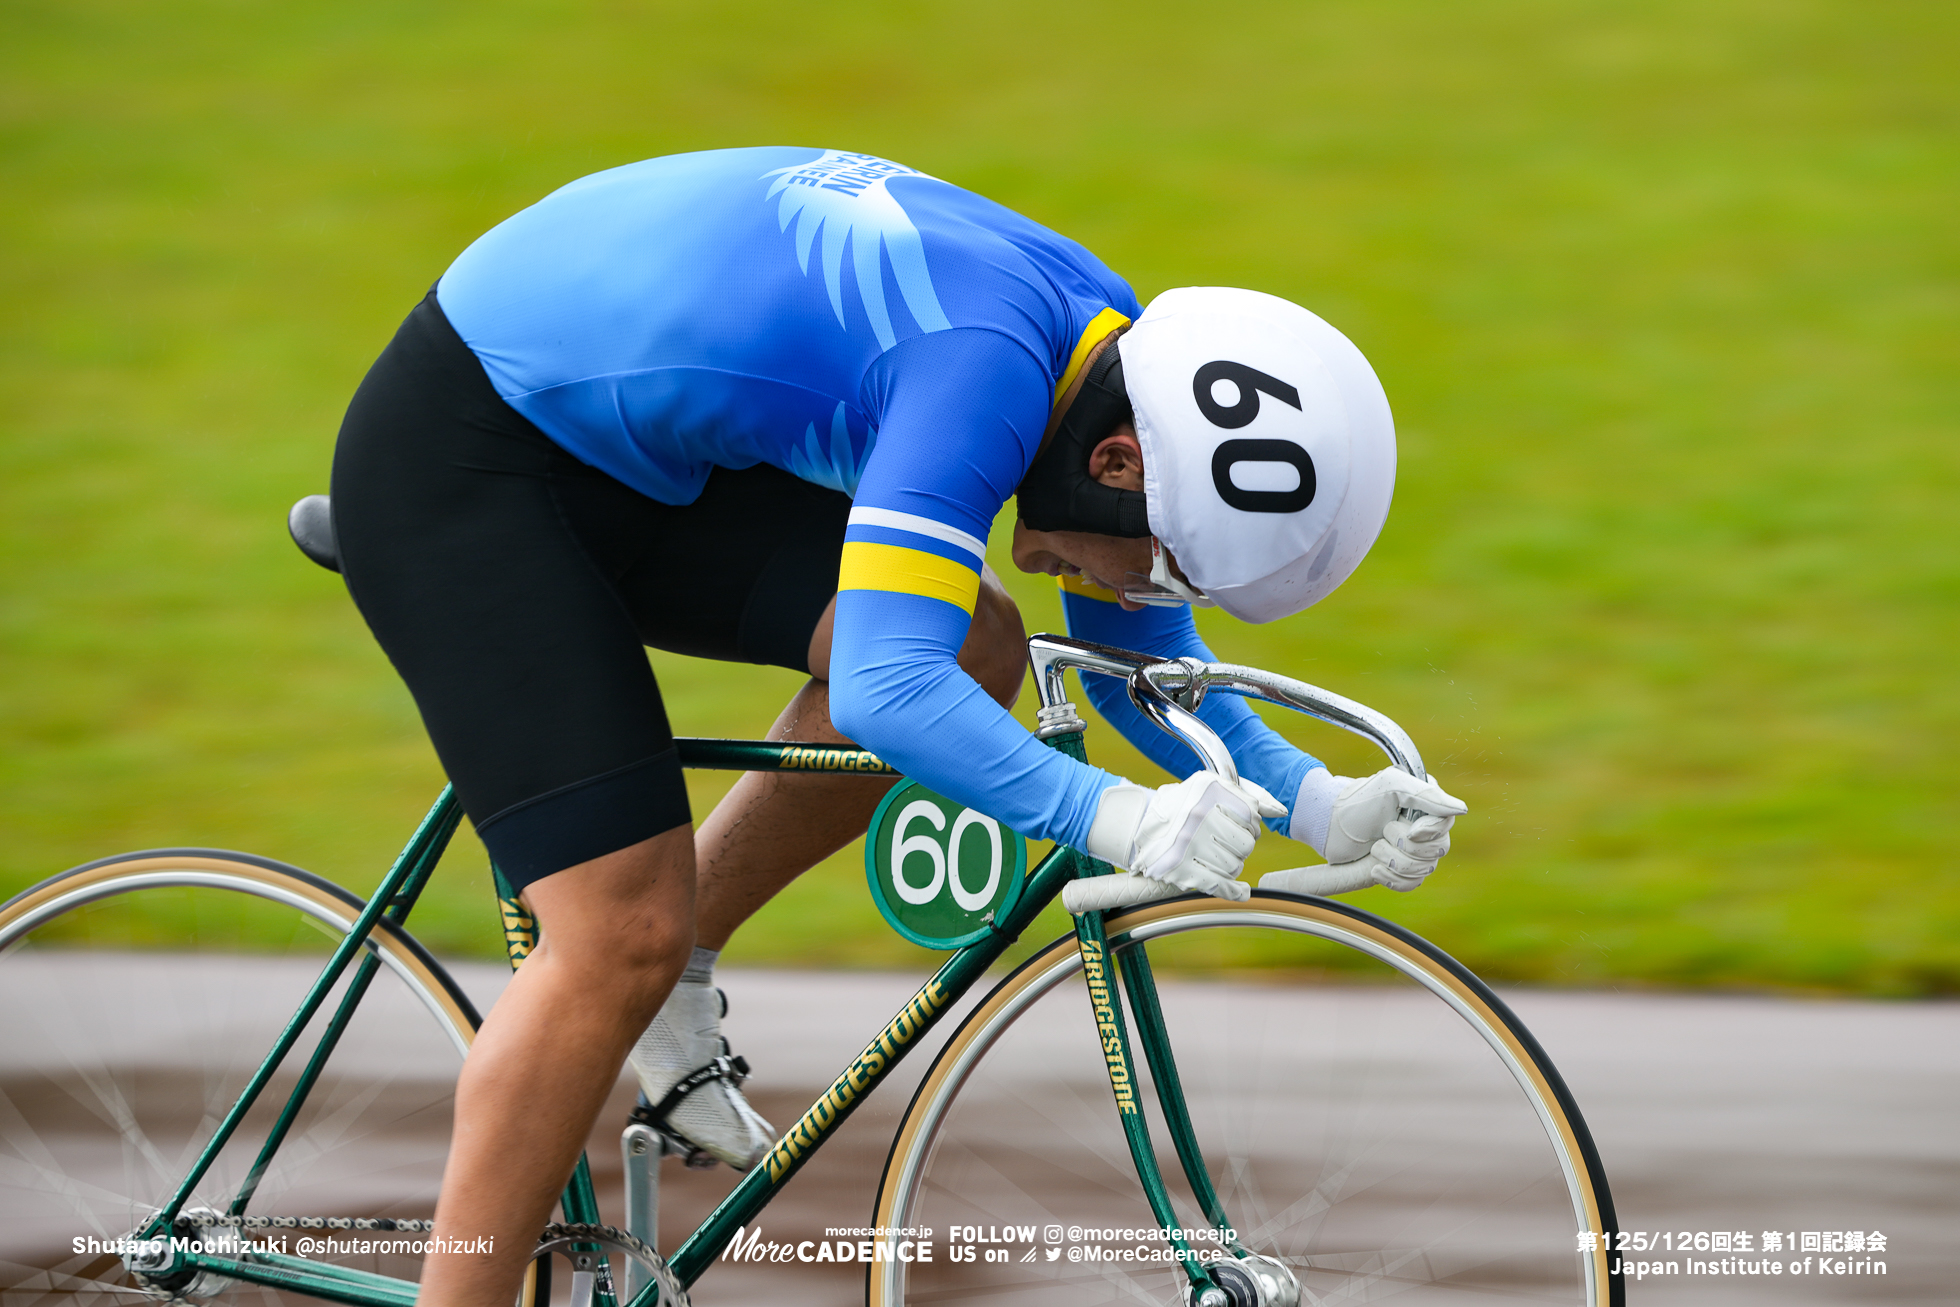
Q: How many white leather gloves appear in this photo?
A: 2